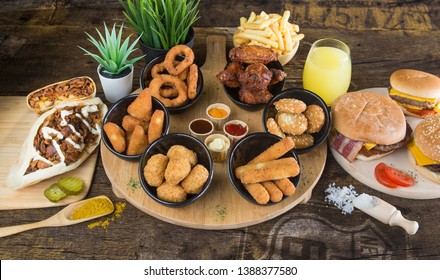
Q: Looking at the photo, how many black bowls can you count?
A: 6